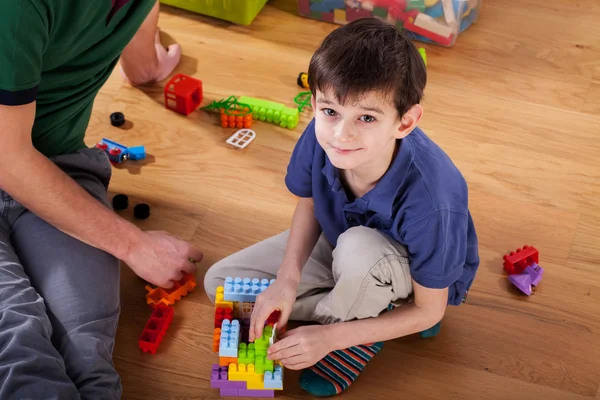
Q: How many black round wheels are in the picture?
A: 3